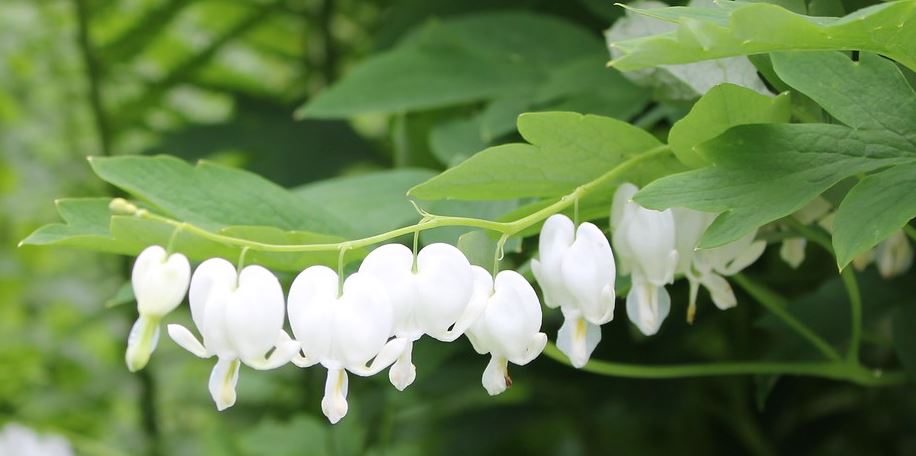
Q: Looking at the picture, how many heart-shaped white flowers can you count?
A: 8